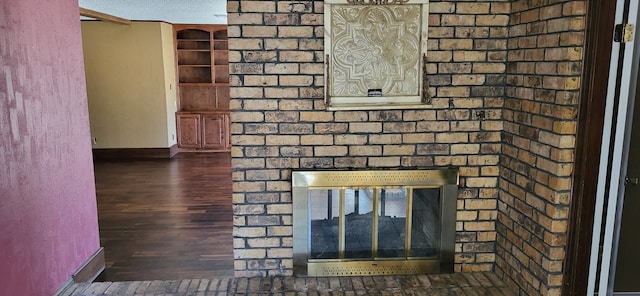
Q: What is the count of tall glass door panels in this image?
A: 4